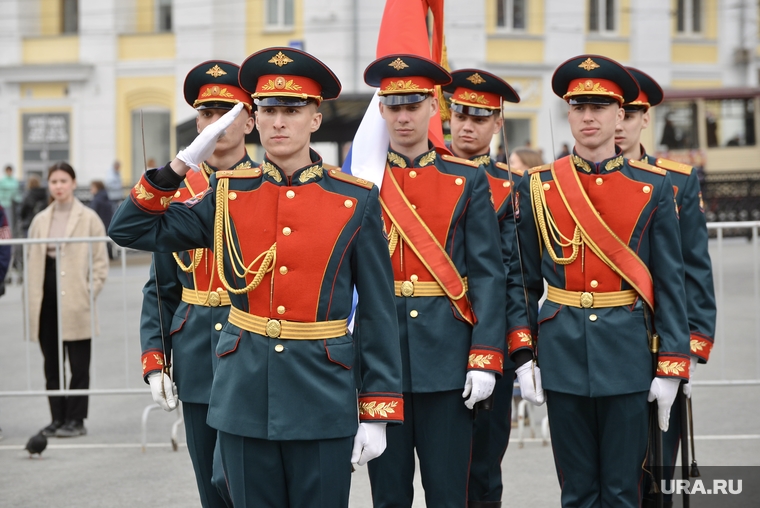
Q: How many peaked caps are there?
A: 6